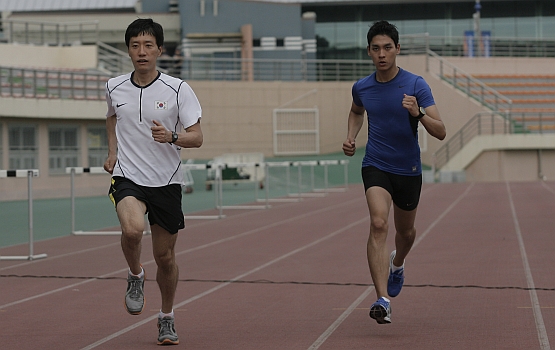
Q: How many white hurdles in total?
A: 7